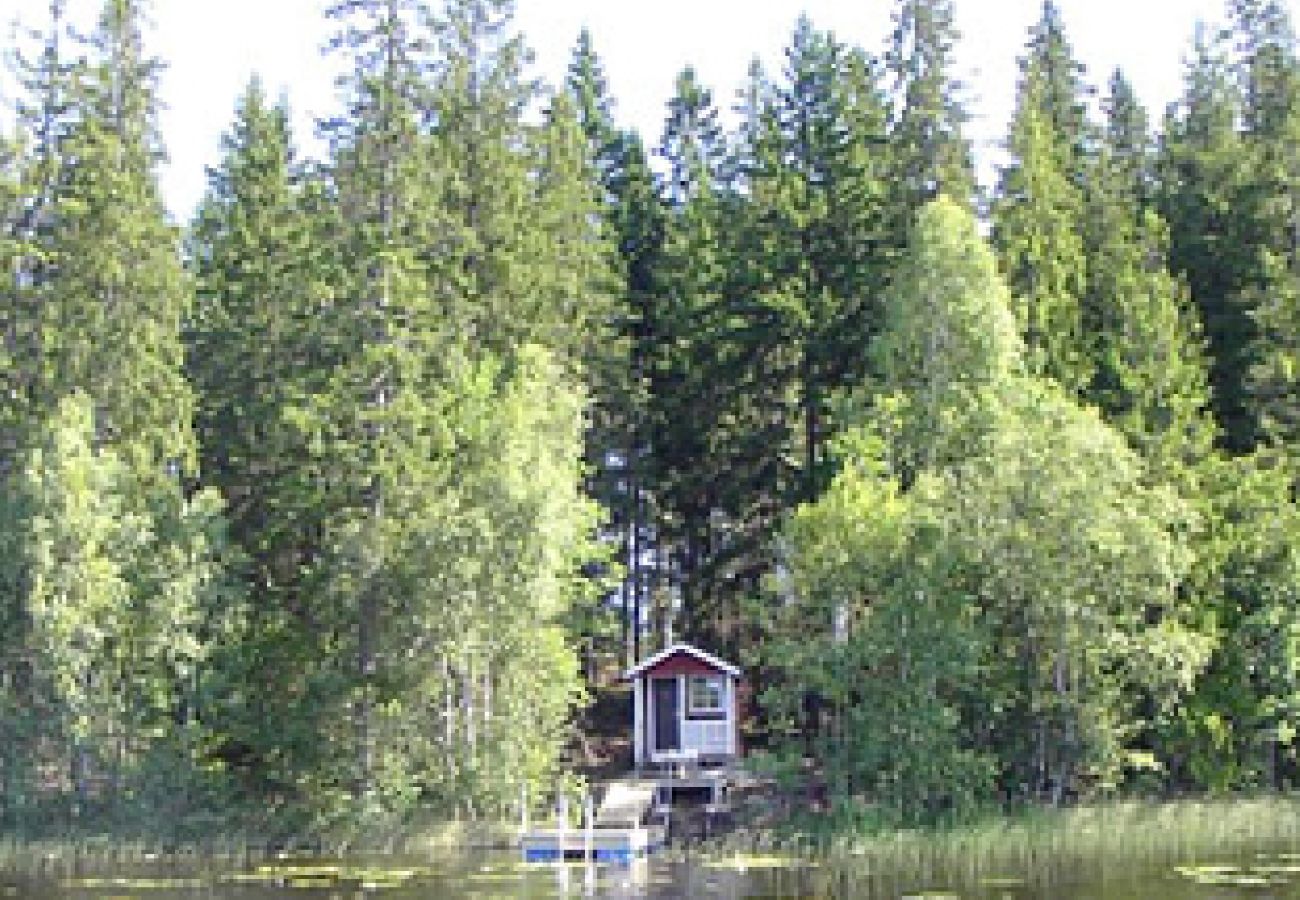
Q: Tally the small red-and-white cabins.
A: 1